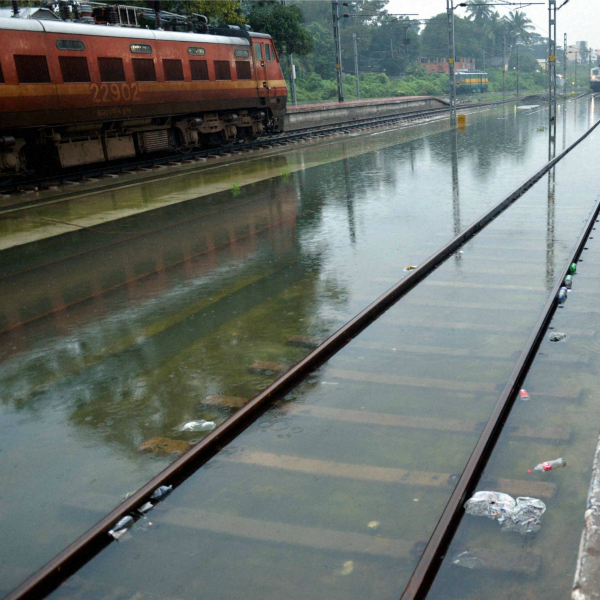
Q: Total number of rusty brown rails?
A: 2